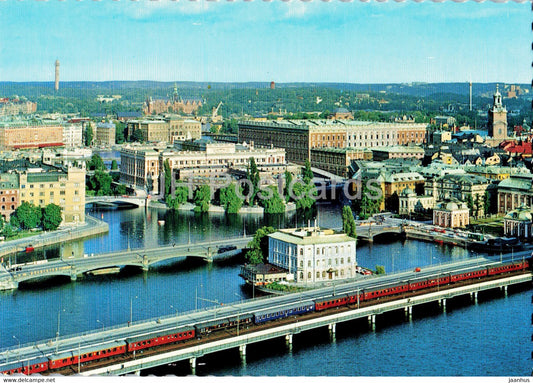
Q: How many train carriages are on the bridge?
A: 10